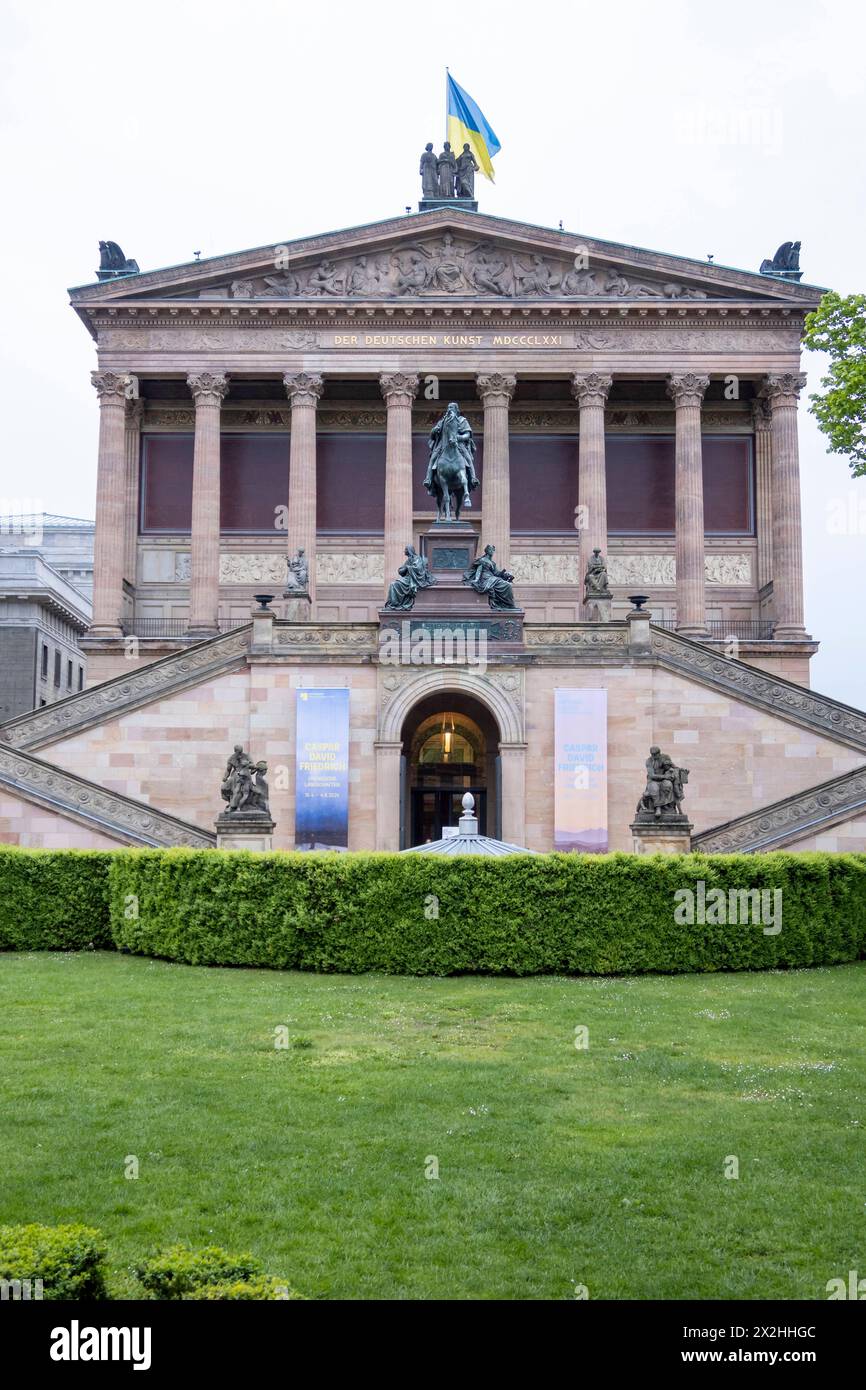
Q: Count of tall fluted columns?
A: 8